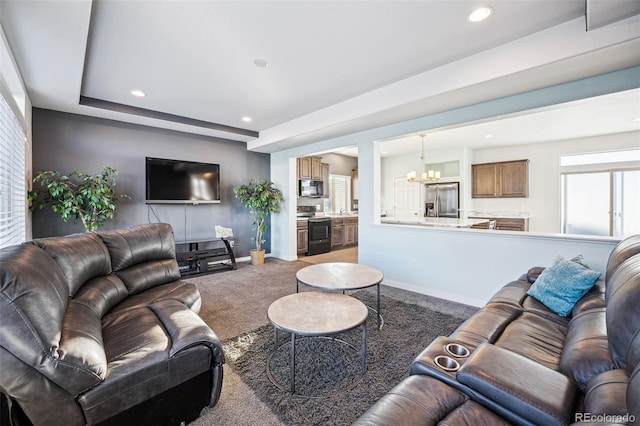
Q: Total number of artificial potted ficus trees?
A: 2